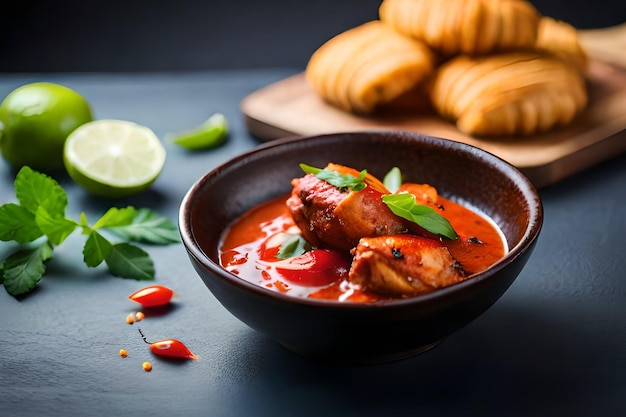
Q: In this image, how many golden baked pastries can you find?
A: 4